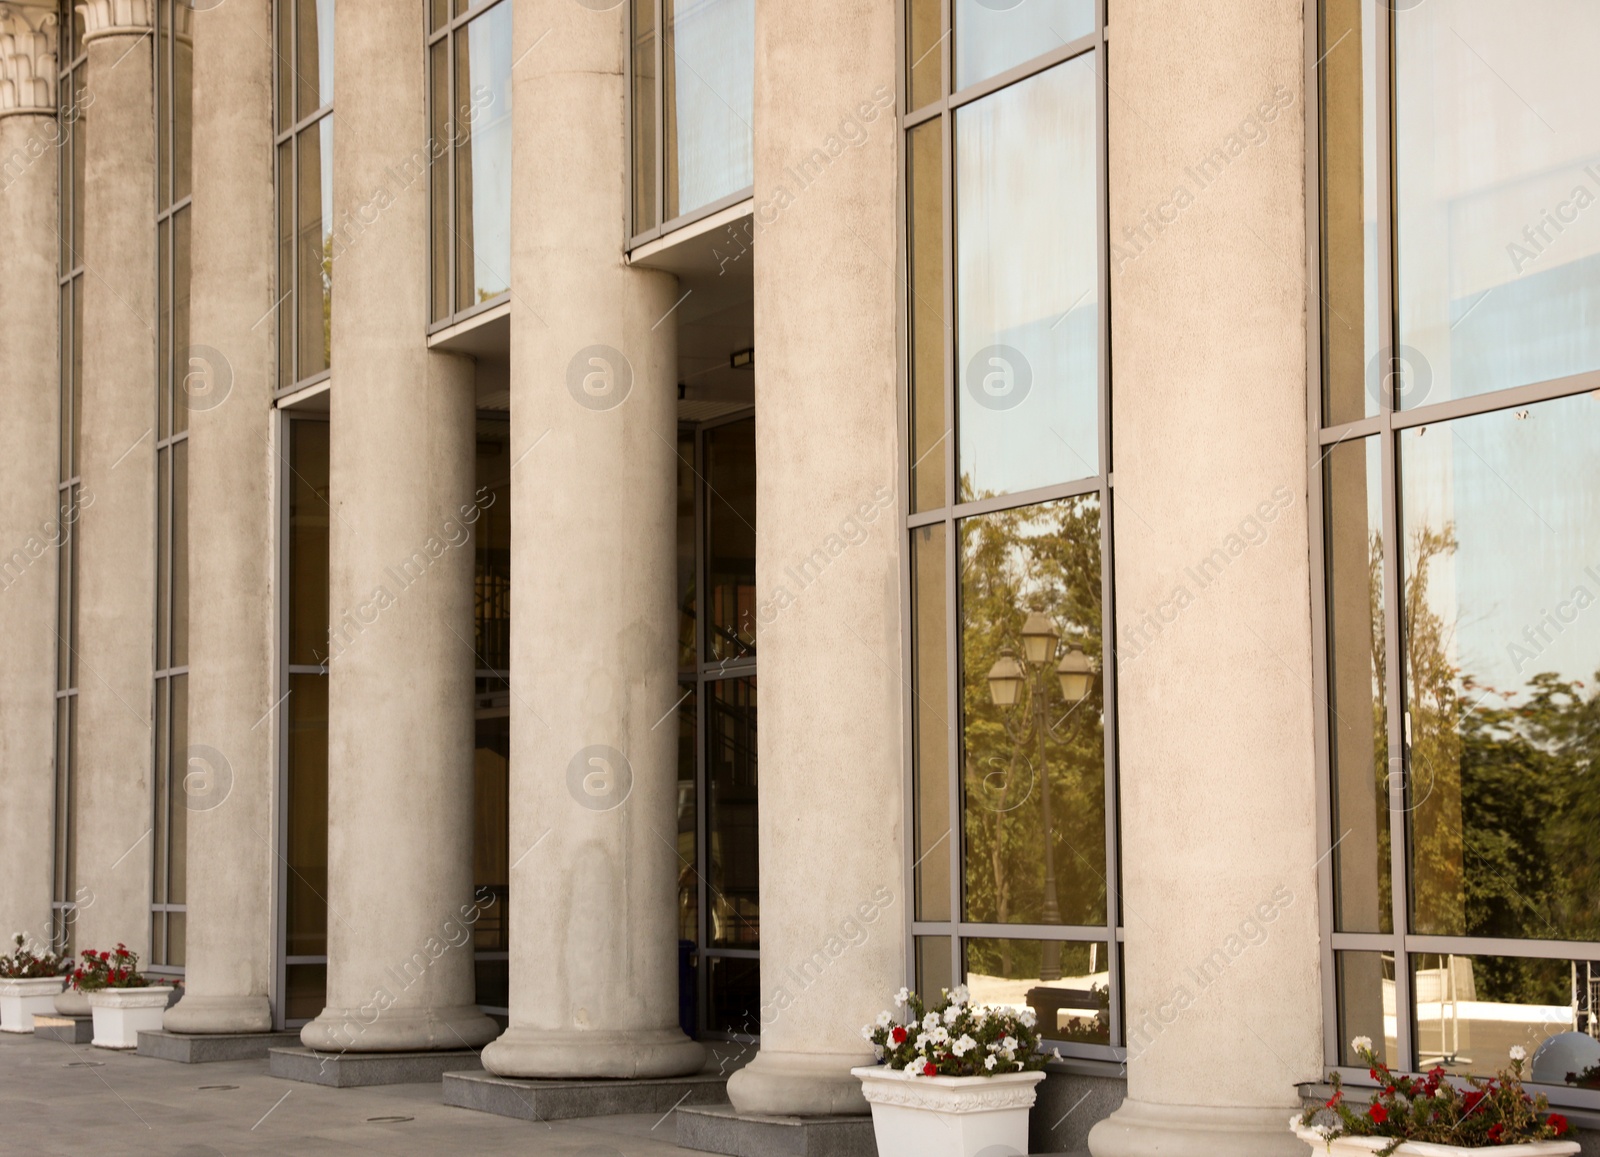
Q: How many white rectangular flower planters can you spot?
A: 4